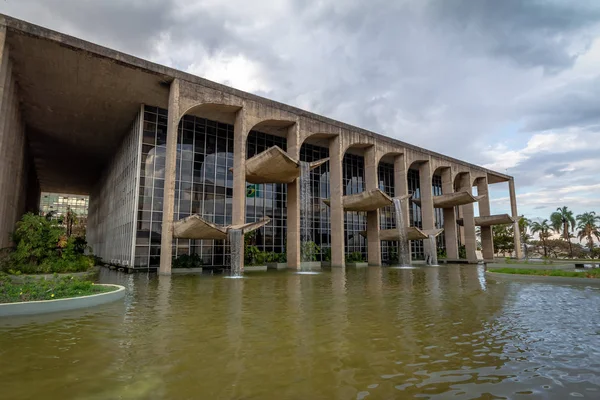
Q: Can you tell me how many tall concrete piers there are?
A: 11